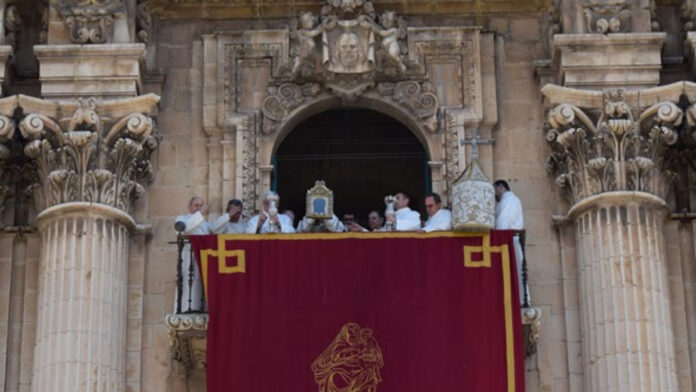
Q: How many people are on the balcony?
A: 10